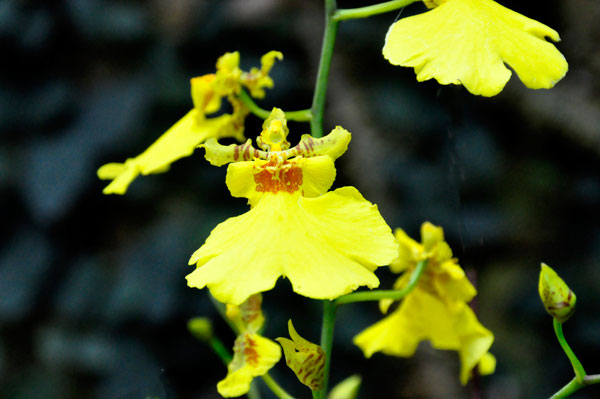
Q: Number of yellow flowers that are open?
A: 5